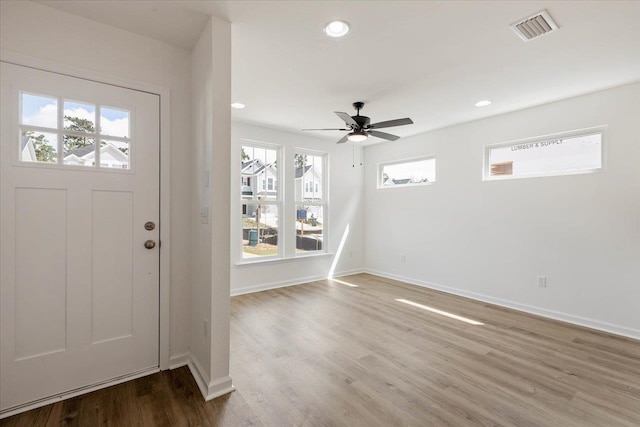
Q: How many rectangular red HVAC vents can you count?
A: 0